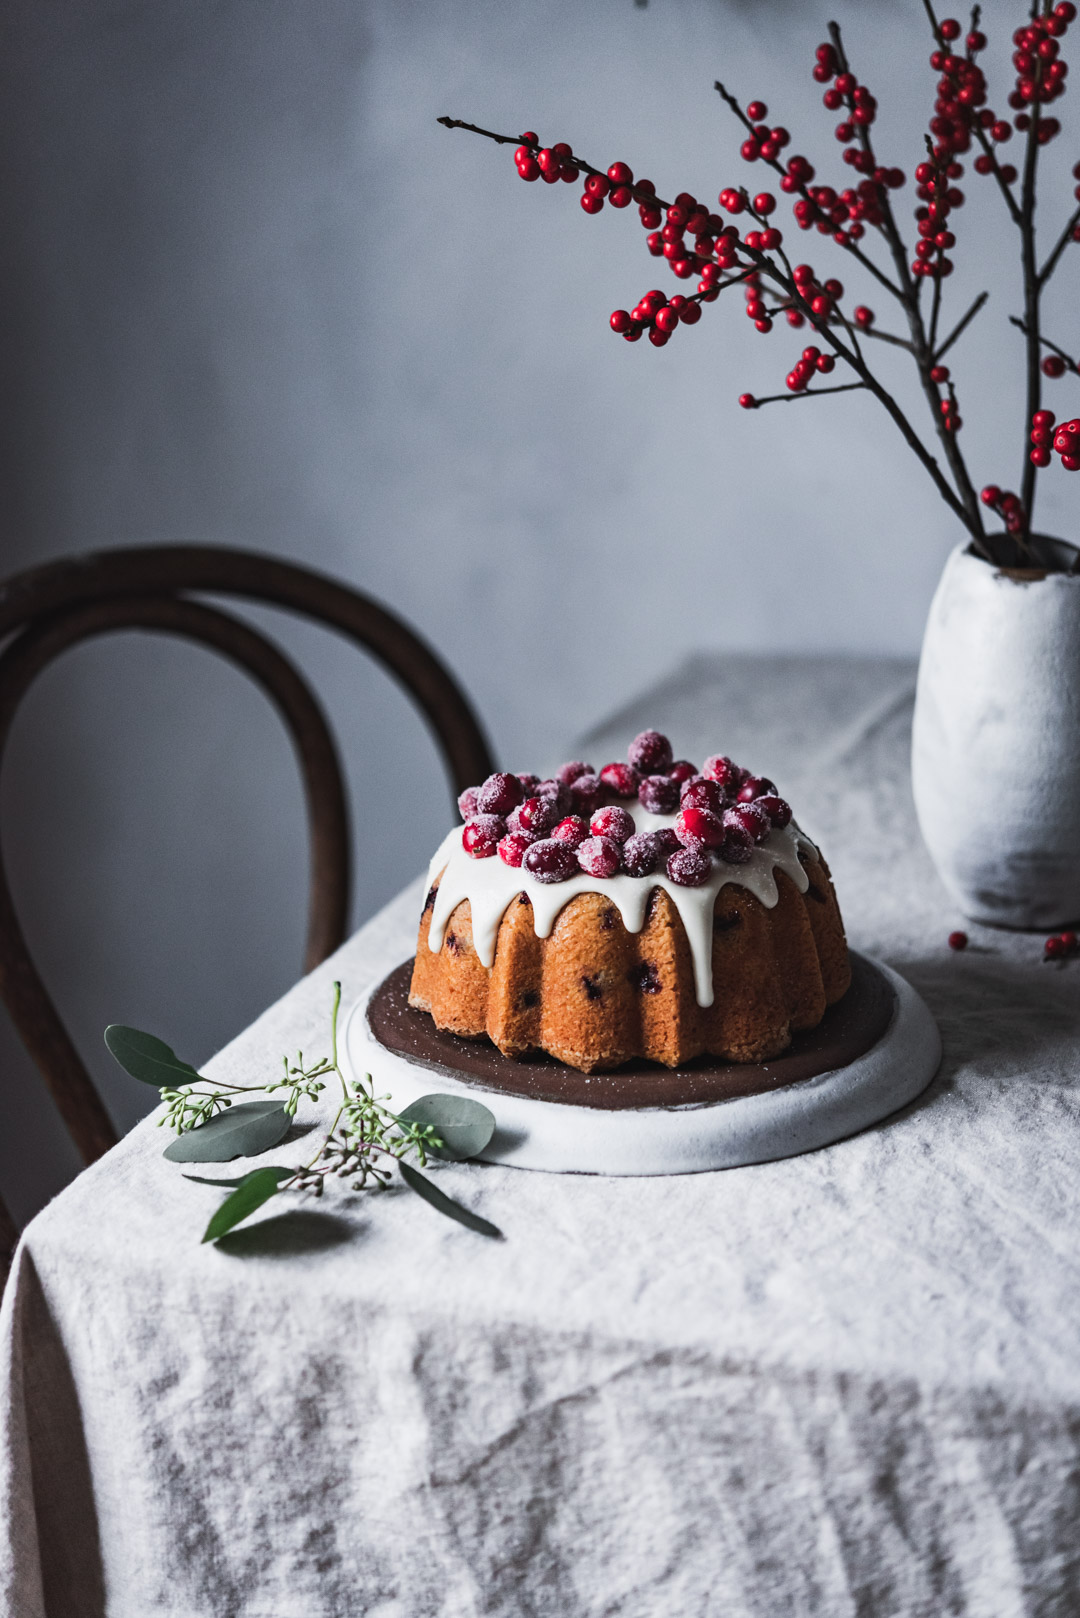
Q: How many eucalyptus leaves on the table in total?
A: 6